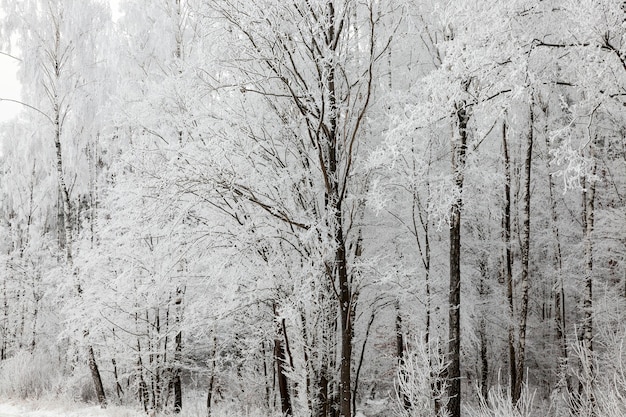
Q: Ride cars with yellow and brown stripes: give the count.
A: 0